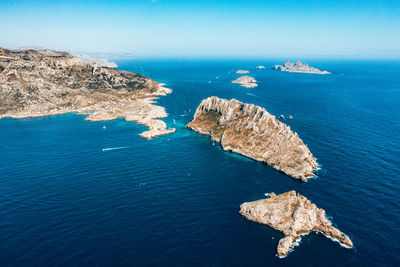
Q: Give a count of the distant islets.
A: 4